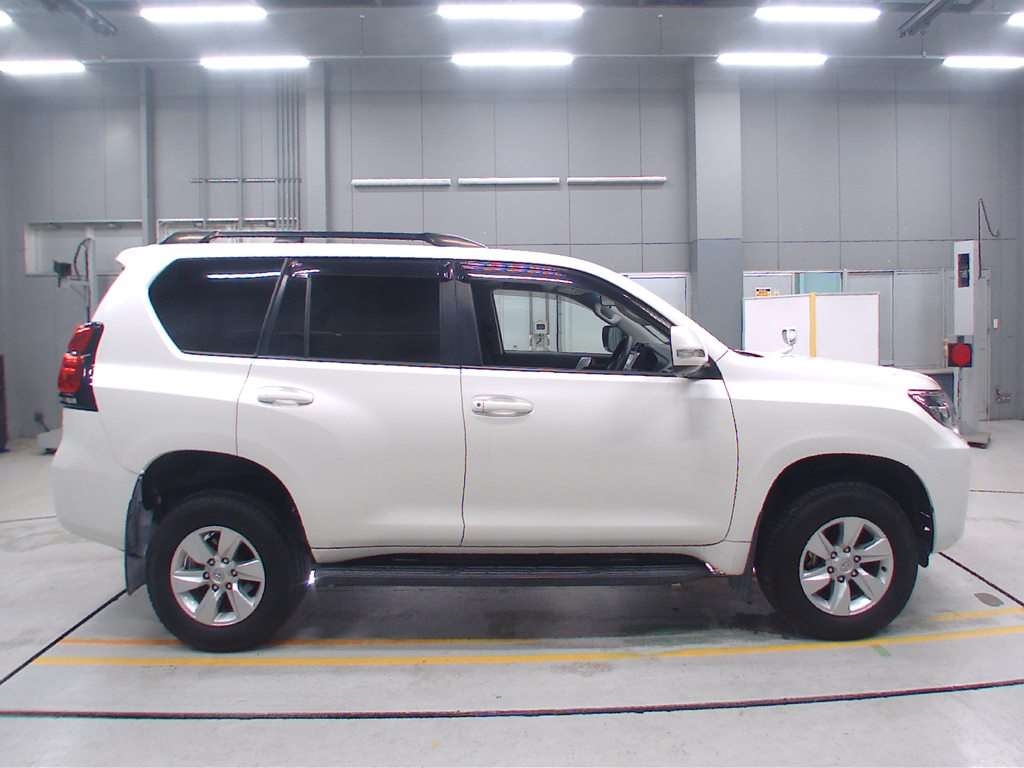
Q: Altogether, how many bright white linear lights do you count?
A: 10